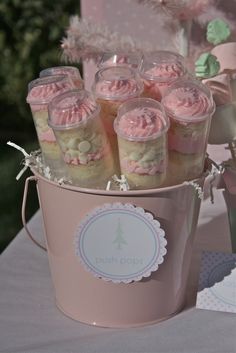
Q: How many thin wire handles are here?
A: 1